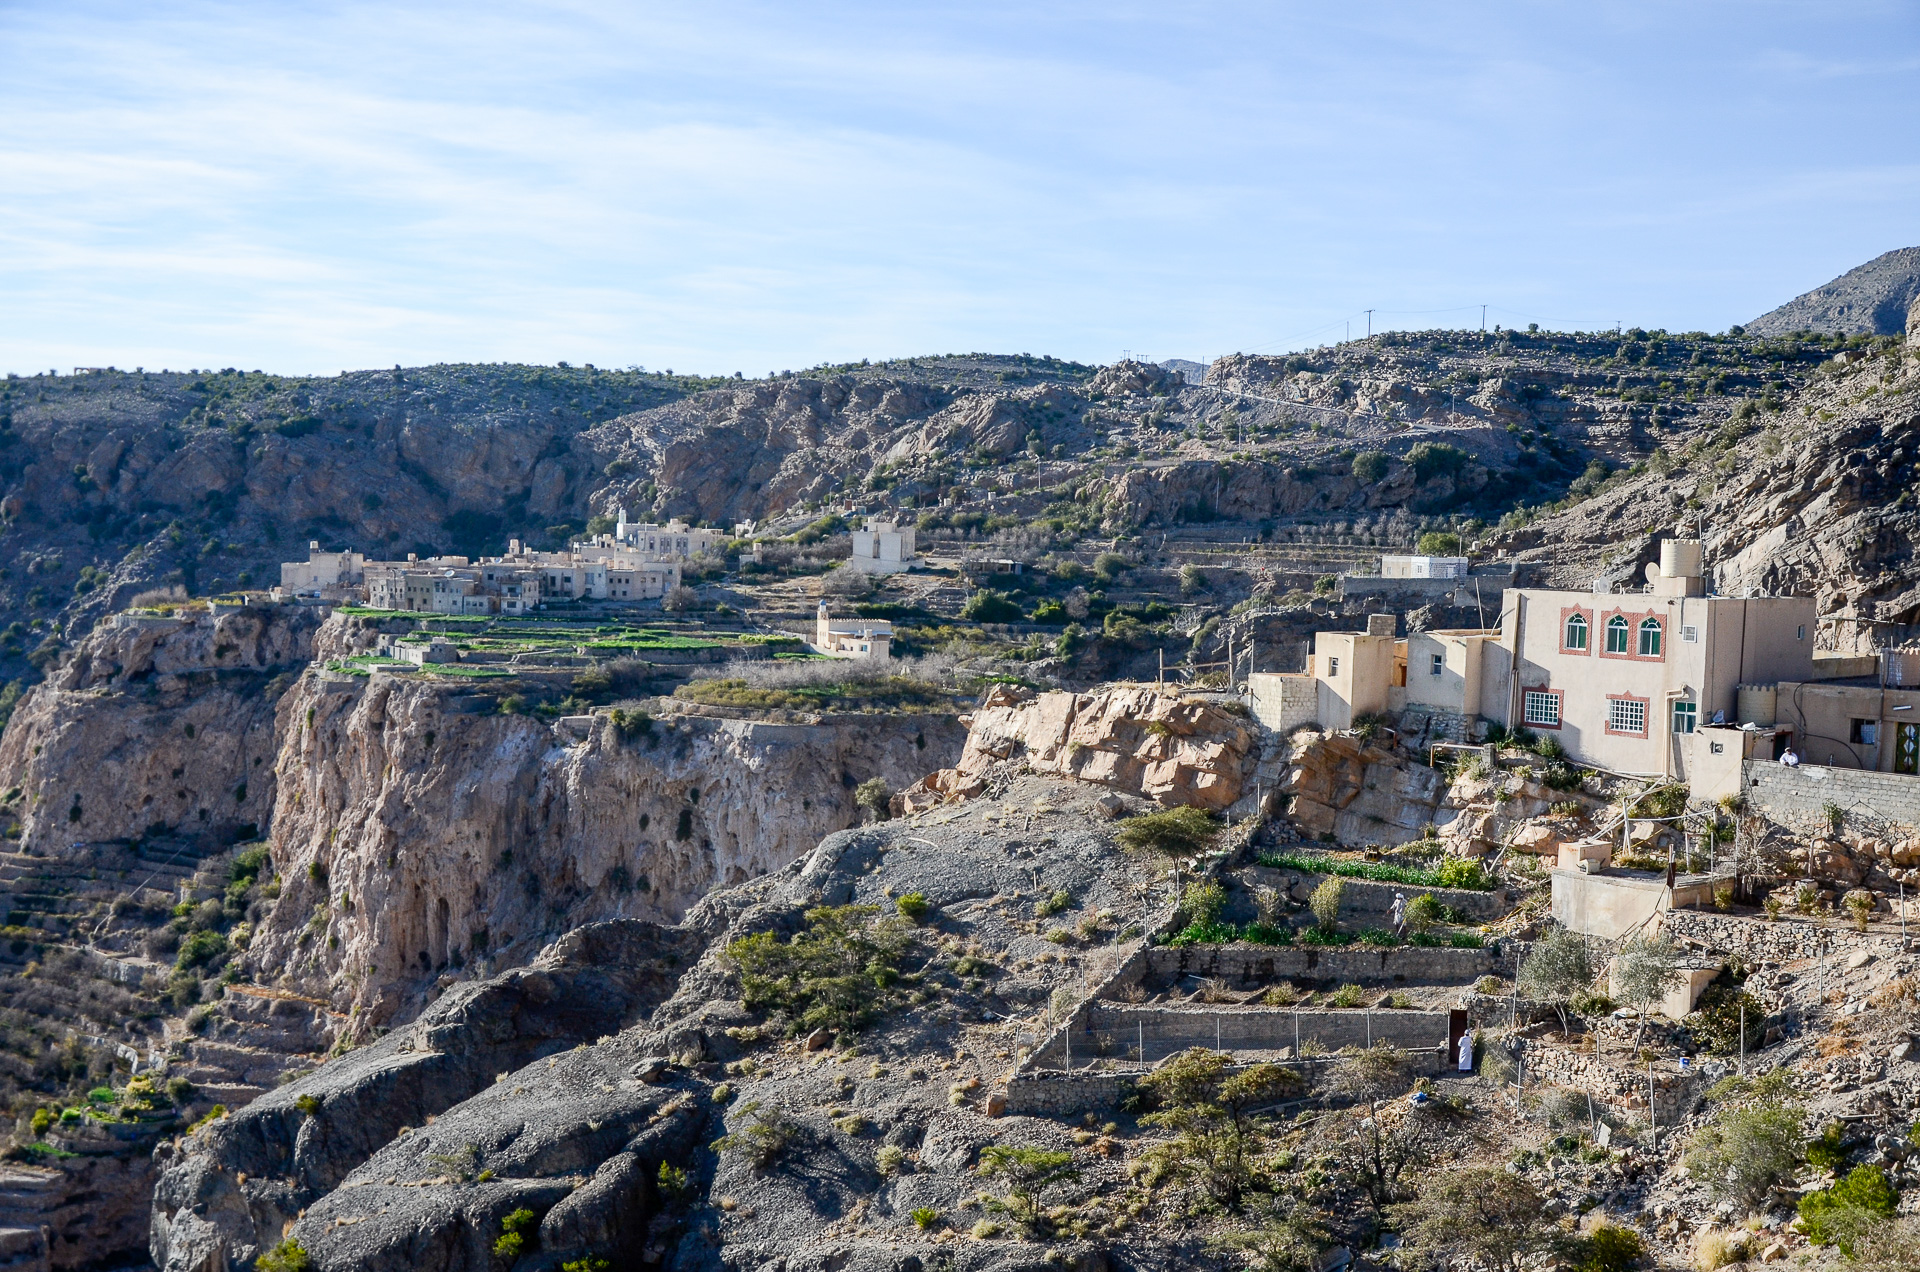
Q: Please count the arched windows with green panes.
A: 3